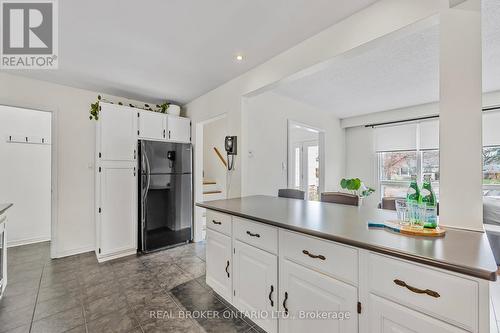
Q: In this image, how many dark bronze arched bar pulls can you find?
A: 11